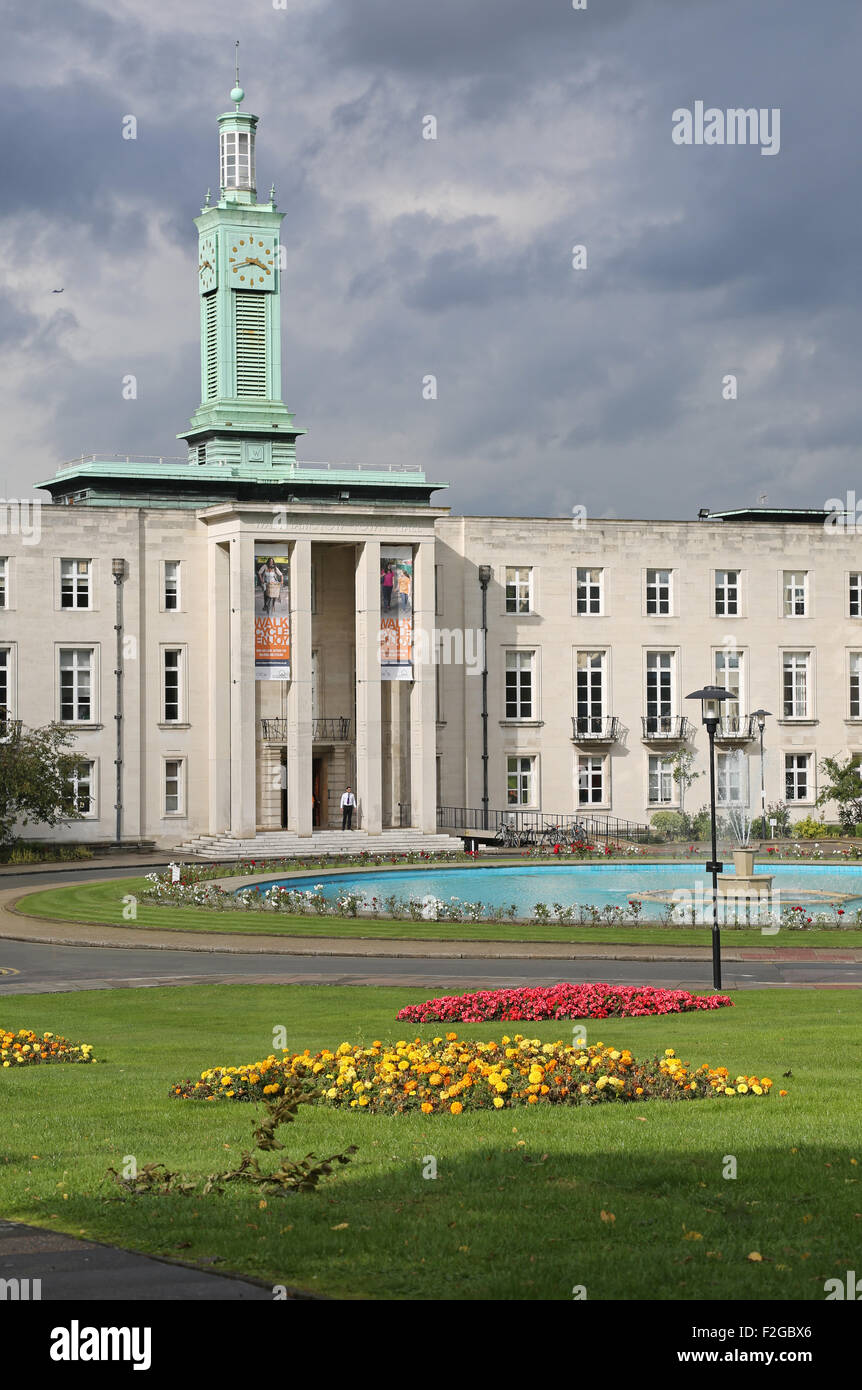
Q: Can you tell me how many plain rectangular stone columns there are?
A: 4